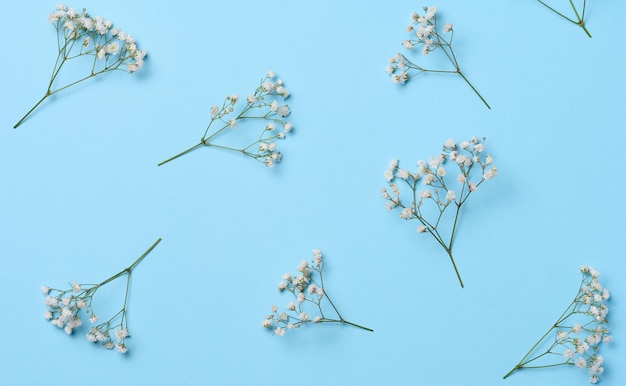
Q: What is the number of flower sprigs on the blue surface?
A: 8